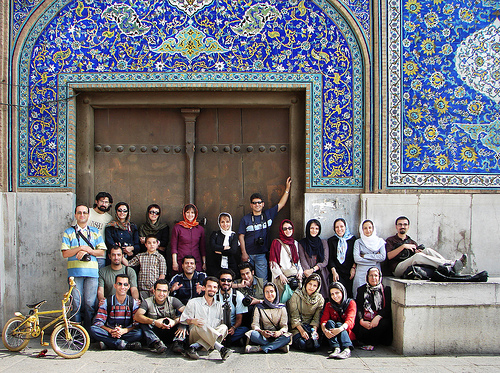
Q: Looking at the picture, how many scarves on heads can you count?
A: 12